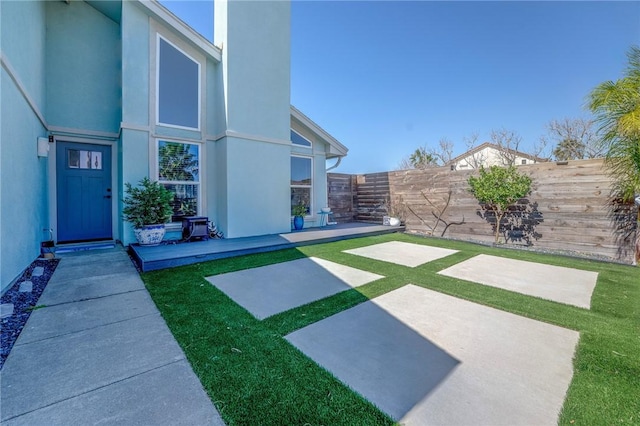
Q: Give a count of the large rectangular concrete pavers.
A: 4